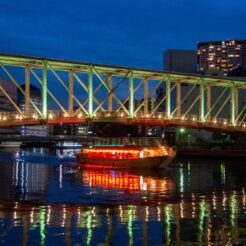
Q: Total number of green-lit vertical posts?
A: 6